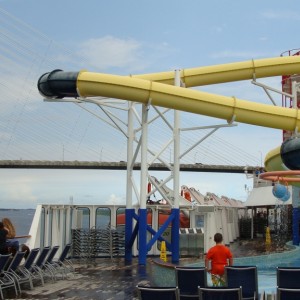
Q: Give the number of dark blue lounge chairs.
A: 12